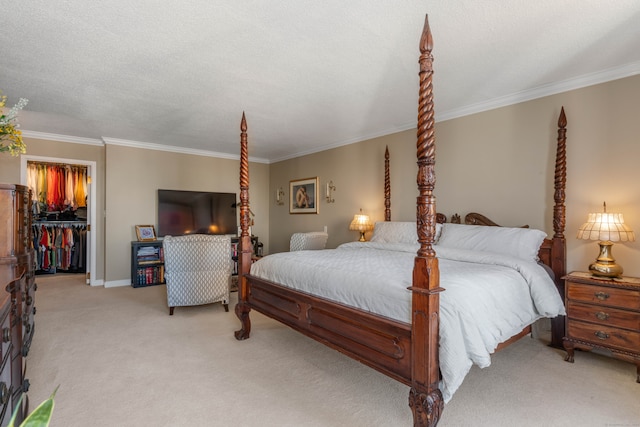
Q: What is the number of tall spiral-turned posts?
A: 4